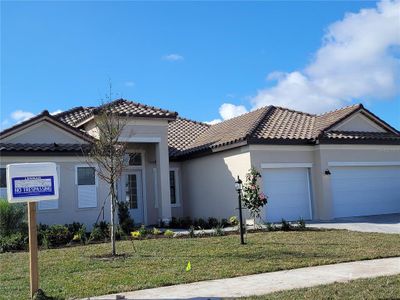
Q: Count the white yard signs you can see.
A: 1